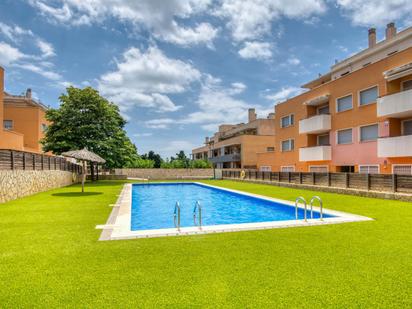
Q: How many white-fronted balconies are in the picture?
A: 4